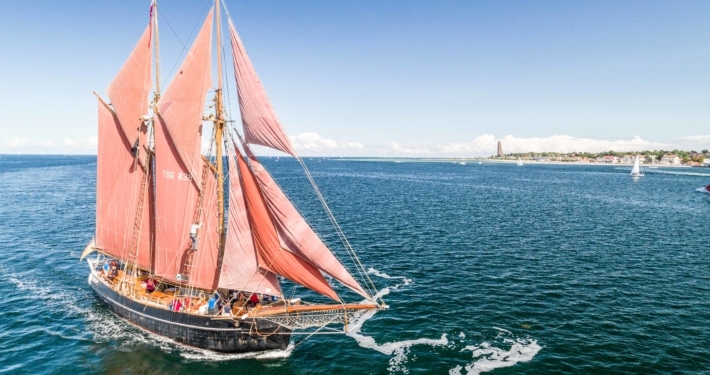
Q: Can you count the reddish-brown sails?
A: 8